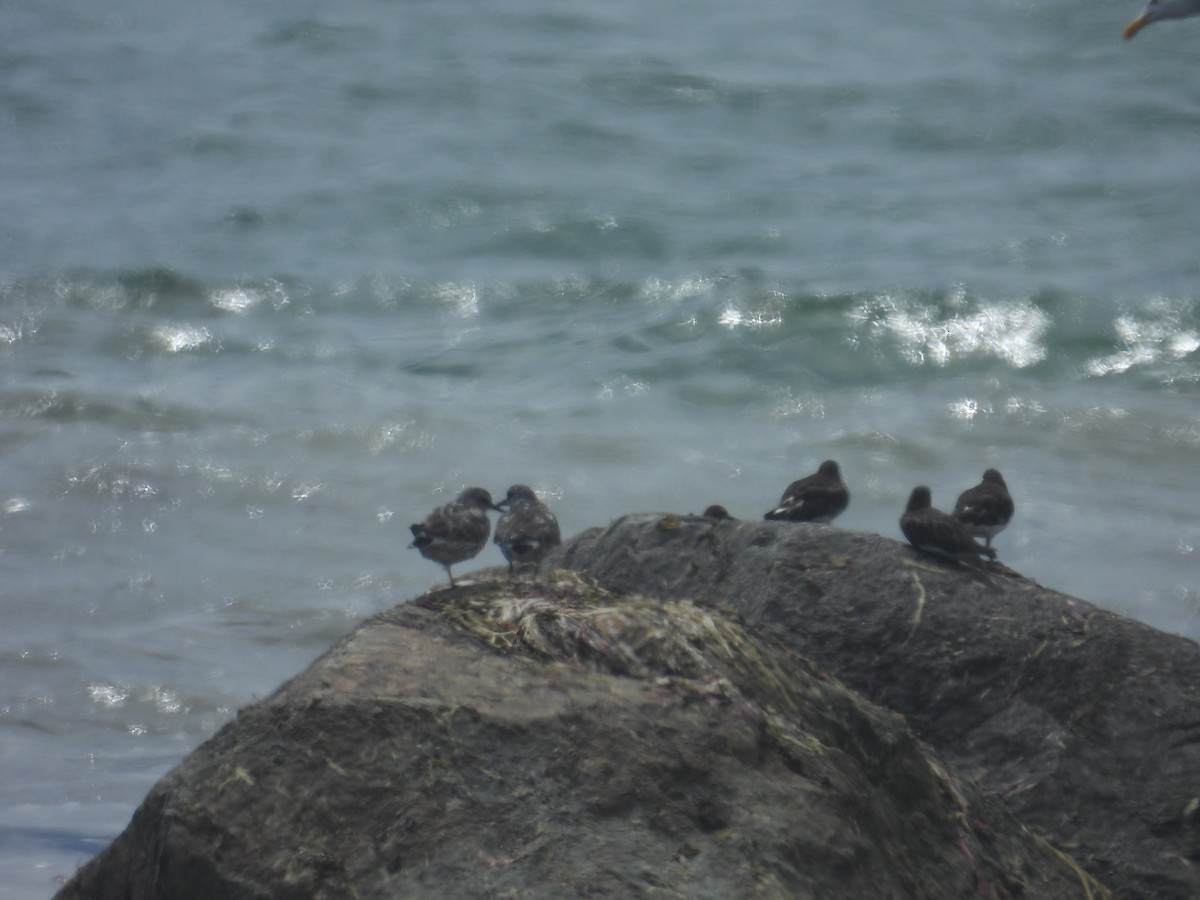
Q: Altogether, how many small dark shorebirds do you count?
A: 6